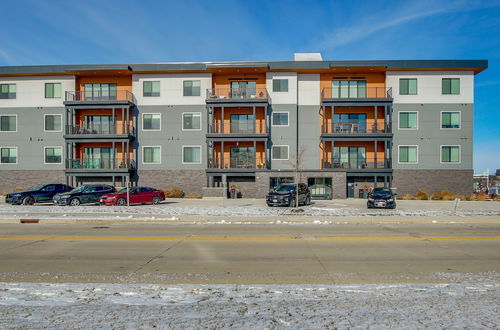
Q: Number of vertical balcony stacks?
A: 3